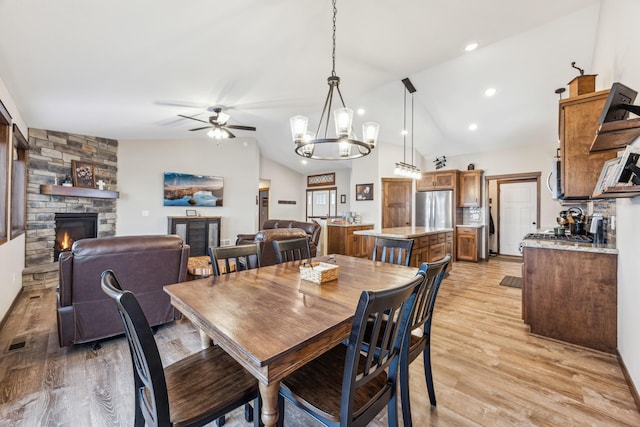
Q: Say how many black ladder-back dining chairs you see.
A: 6